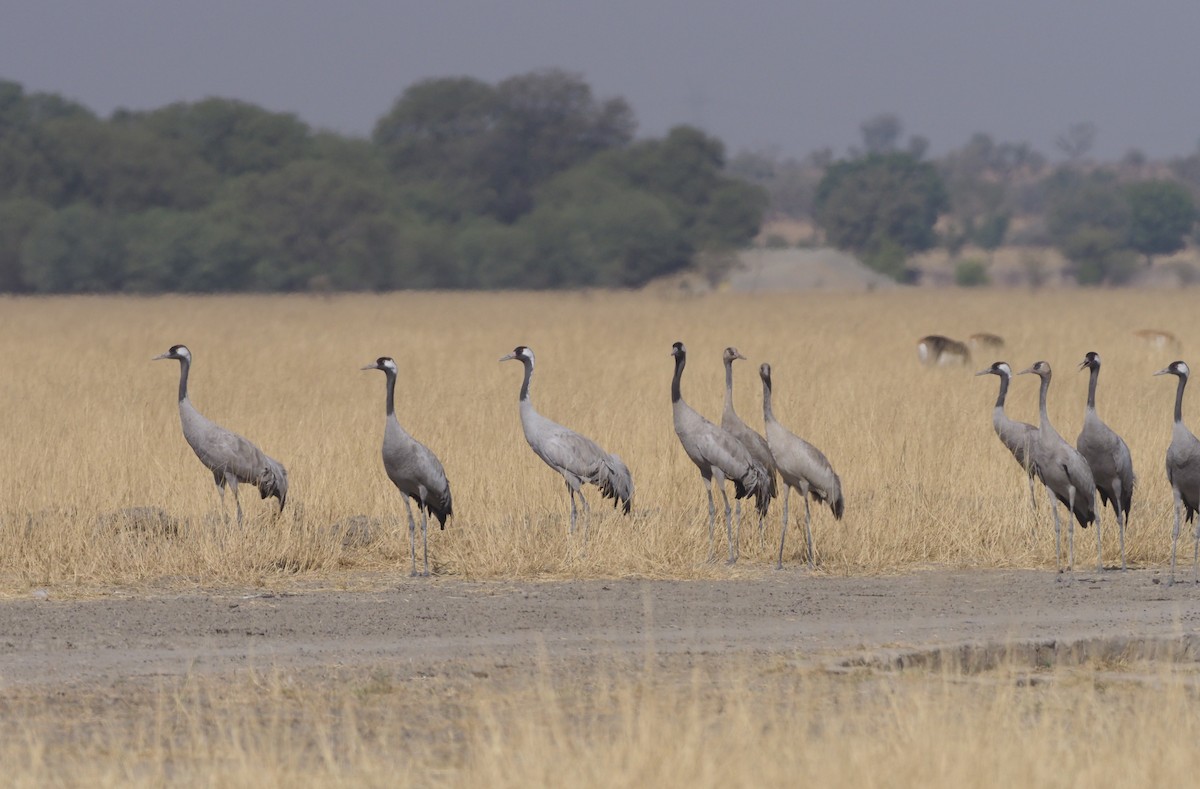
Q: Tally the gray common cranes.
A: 10